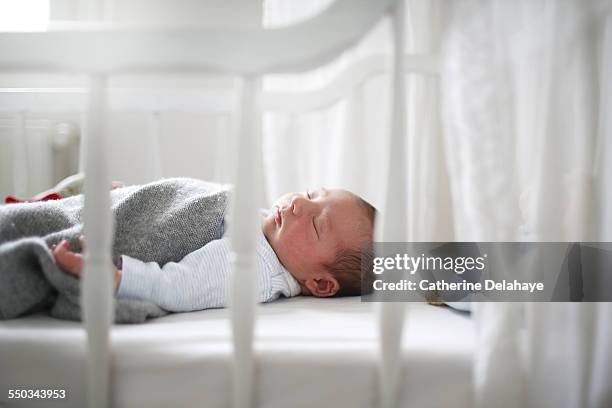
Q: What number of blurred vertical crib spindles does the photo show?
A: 3